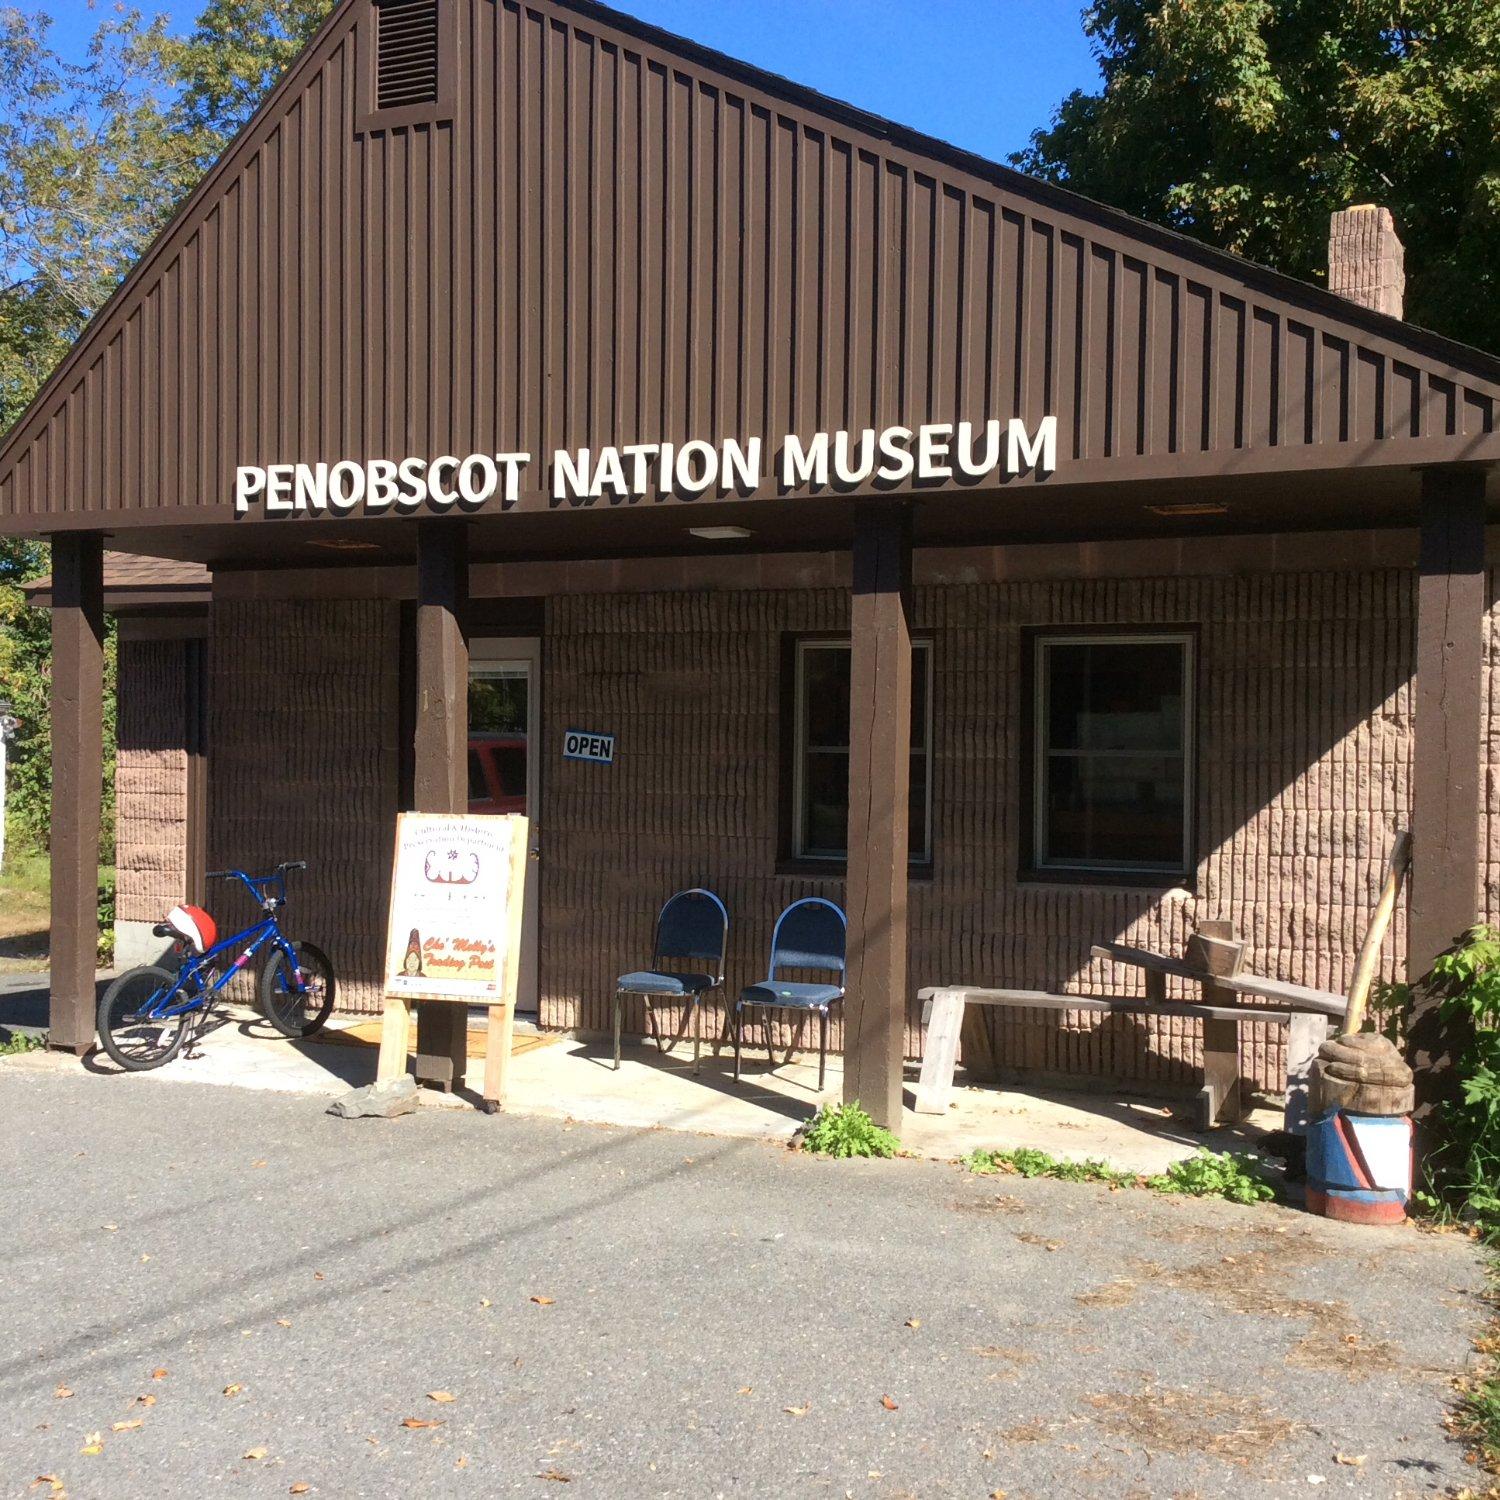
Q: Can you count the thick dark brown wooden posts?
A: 4